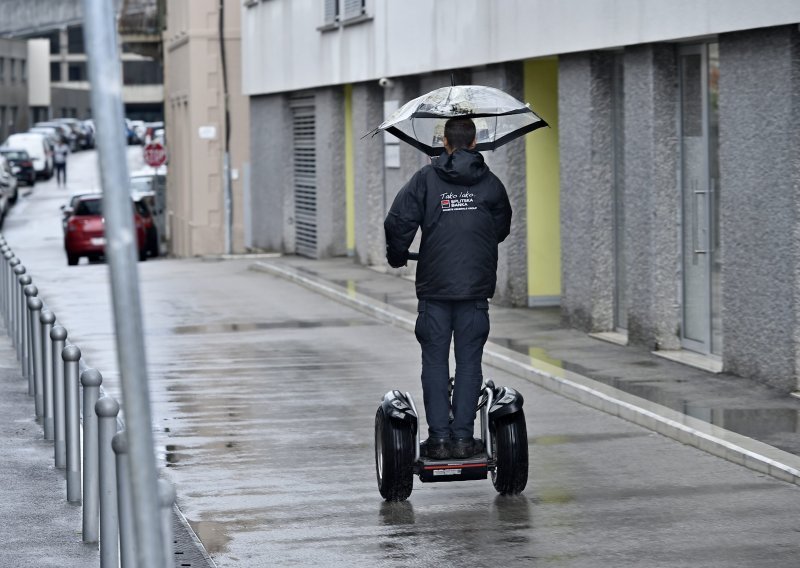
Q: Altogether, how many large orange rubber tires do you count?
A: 0